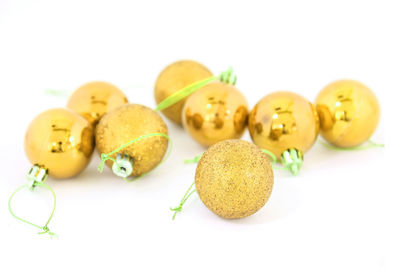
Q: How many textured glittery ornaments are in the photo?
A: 3